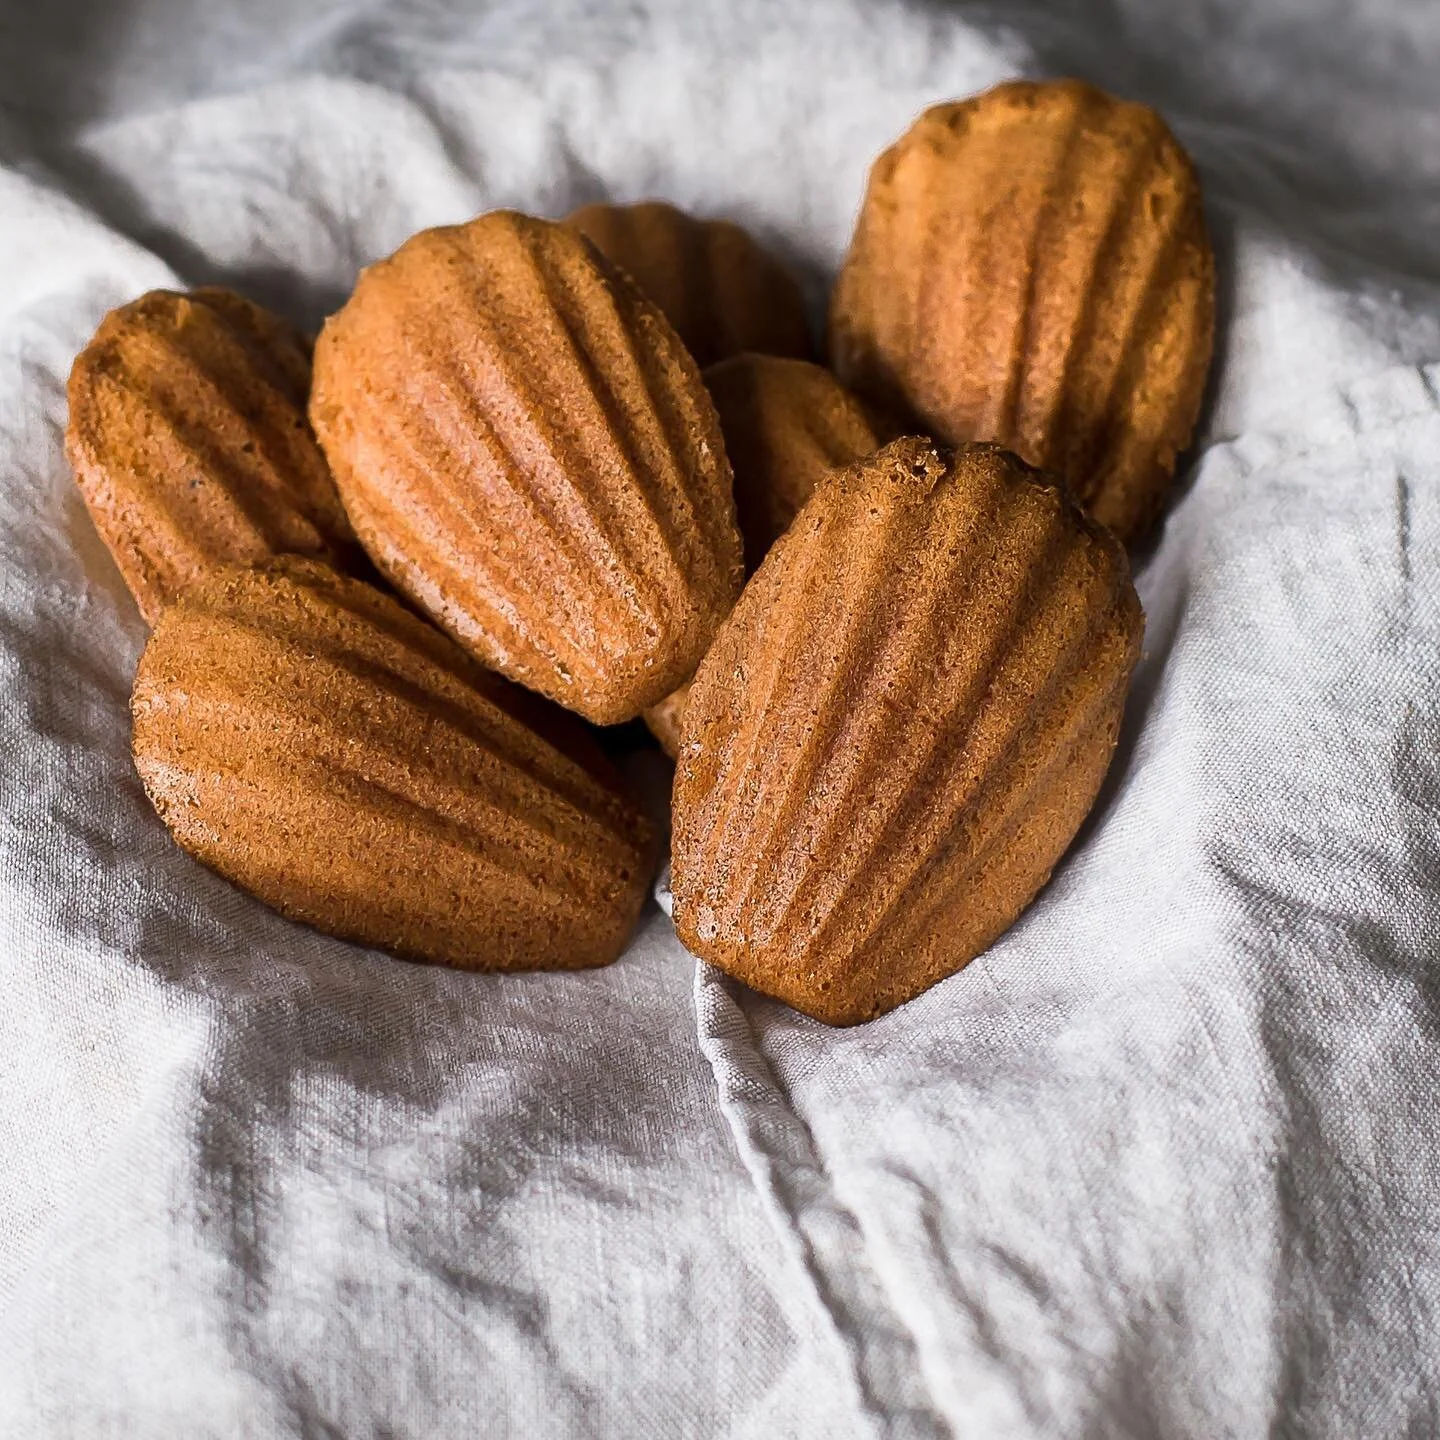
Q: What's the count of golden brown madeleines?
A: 7